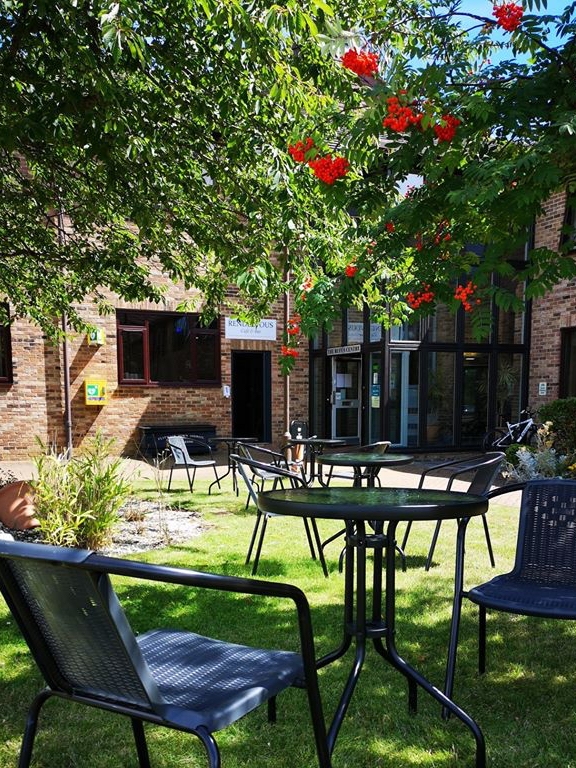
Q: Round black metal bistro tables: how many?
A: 4